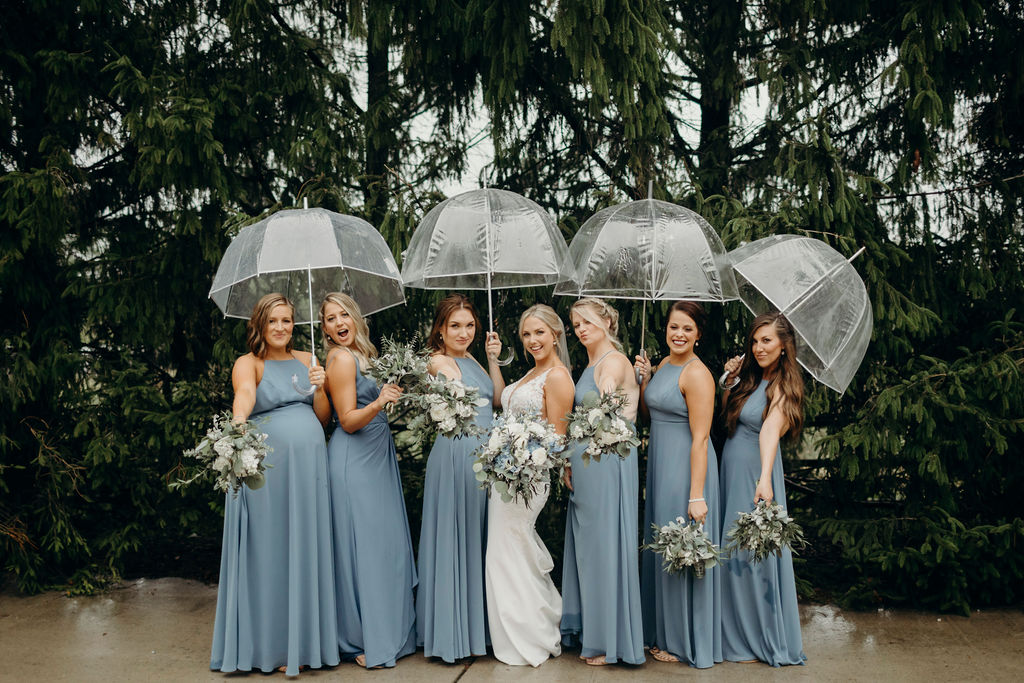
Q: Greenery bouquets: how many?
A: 3